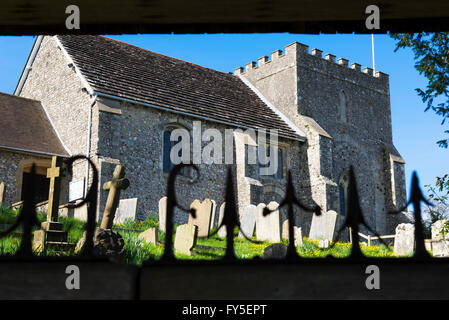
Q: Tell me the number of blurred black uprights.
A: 7